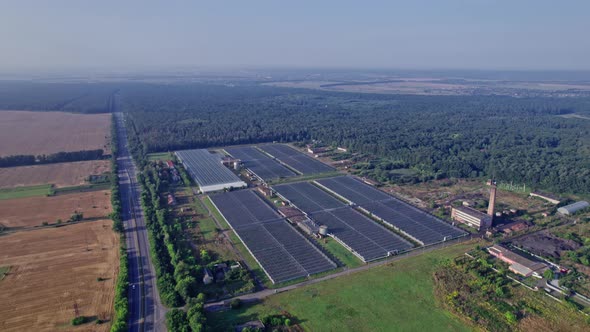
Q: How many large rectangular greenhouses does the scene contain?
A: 6